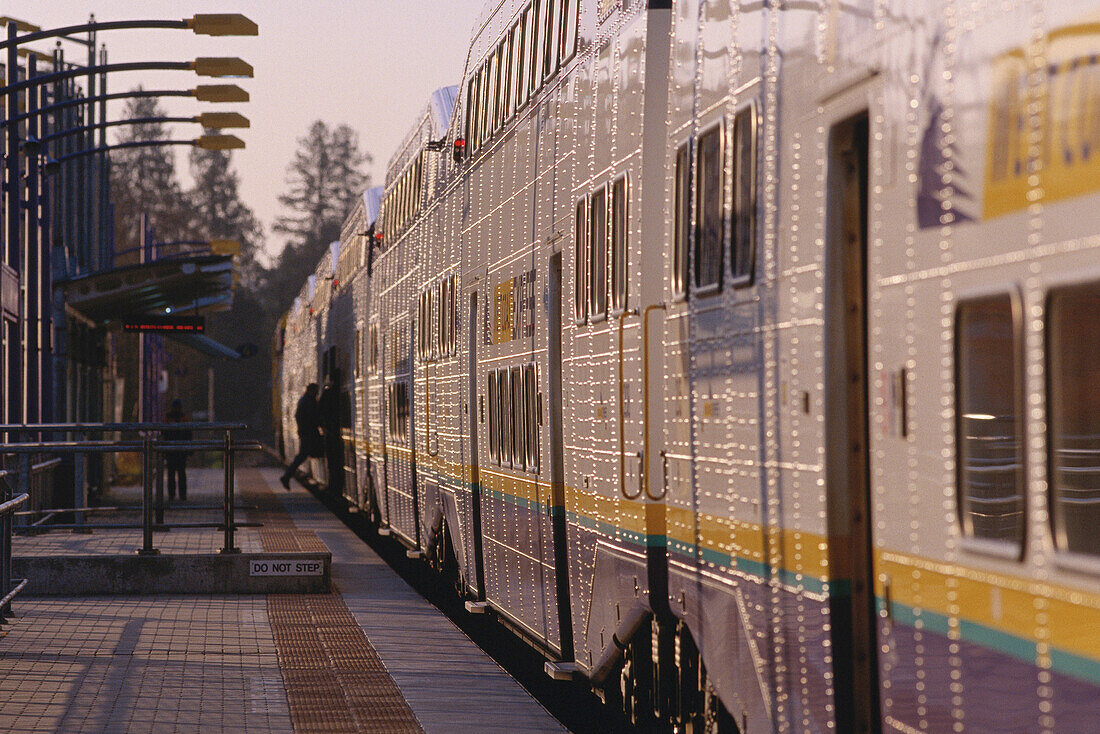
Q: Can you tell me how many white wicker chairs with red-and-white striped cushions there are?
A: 0